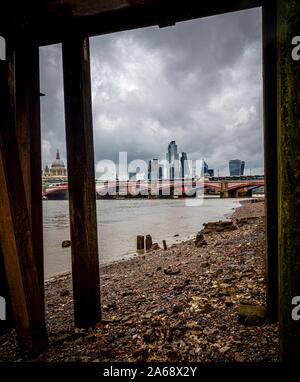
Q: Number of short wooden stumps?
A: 3